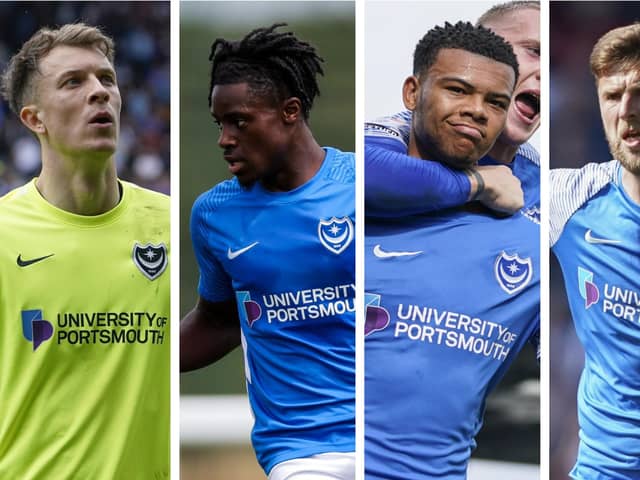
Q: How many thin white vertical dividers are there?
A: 3